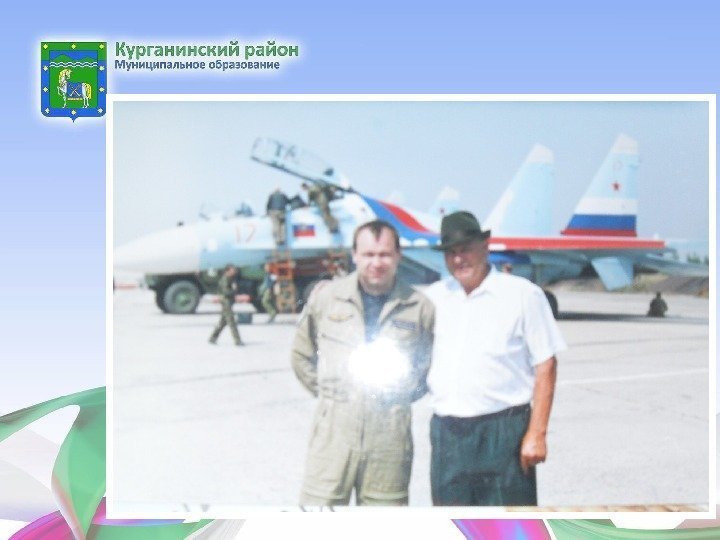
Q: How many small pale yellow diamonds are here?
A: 10